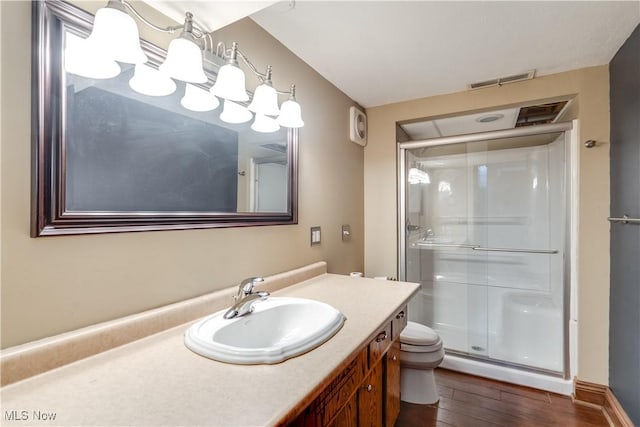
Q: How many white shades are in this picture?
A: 5